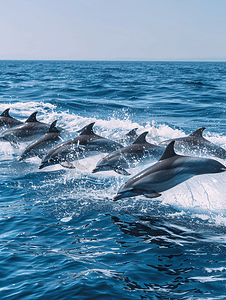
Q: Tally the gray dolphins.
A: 8